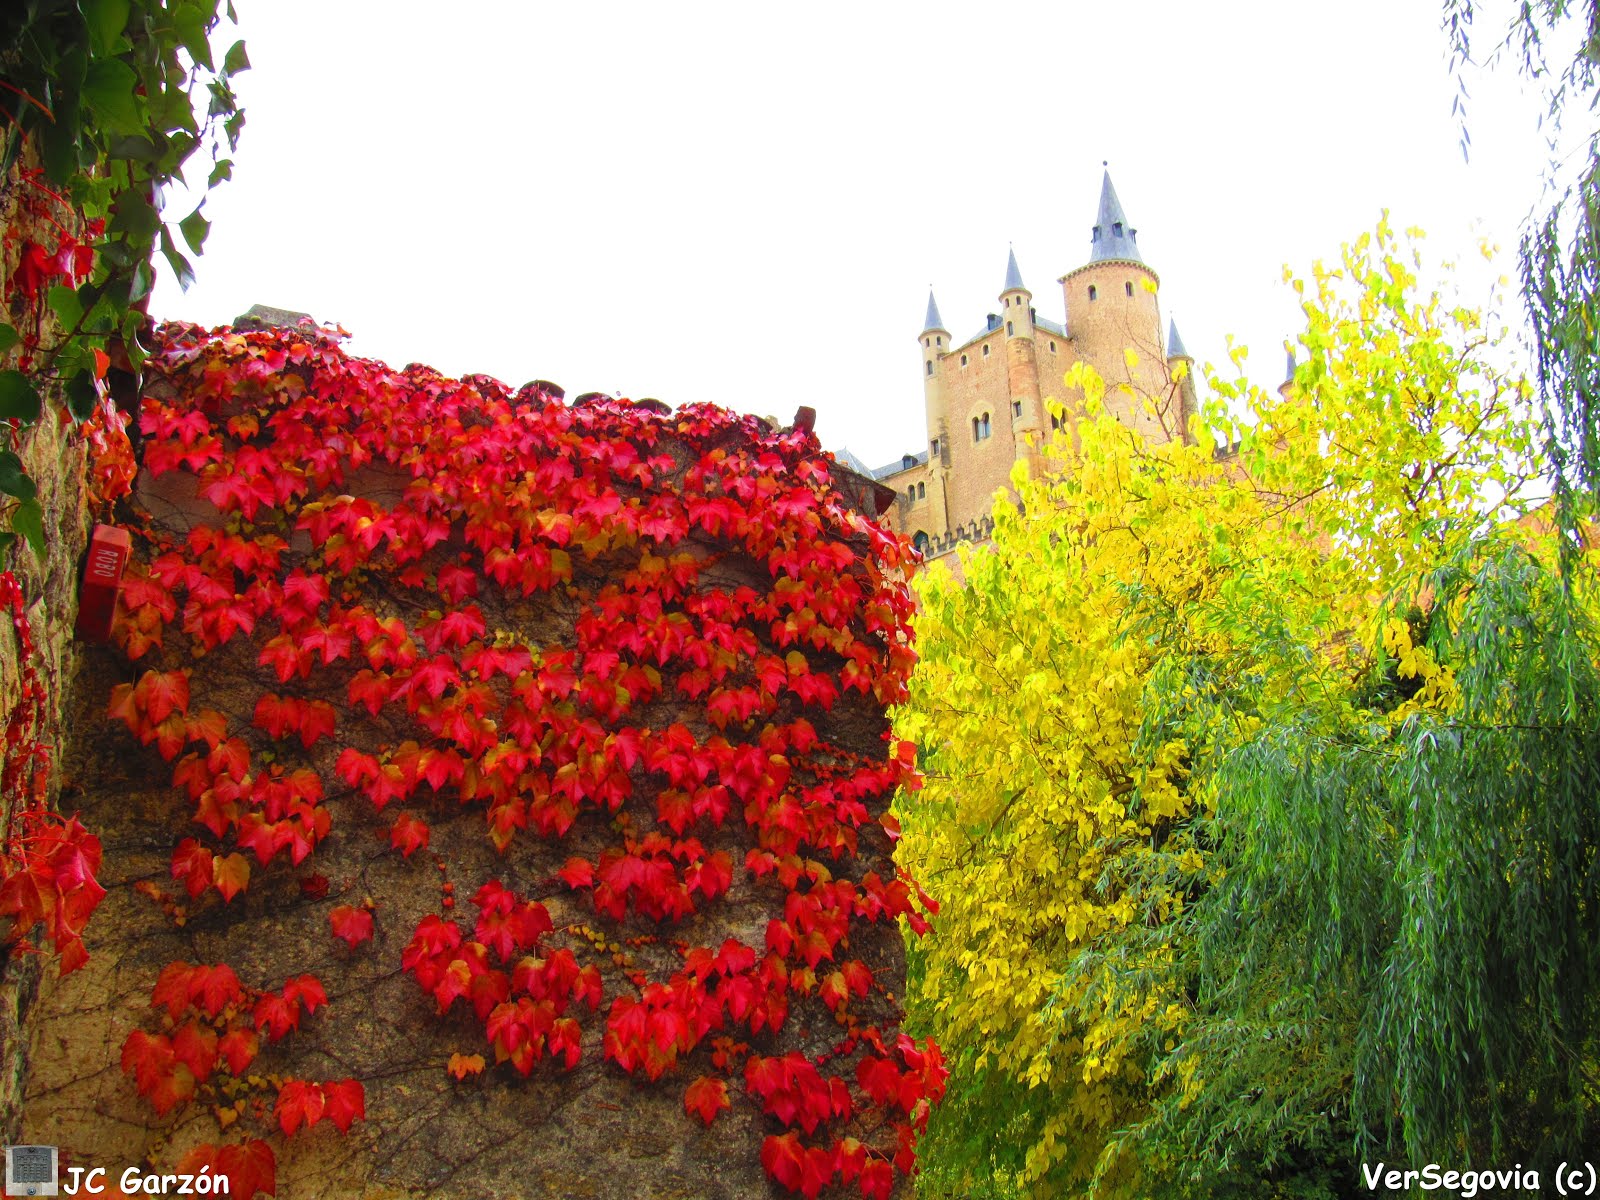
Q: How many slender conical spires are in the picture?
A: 5